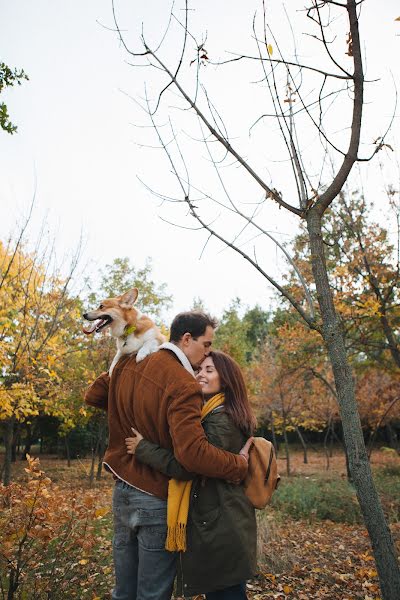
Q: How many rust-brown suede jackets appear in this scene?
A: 1